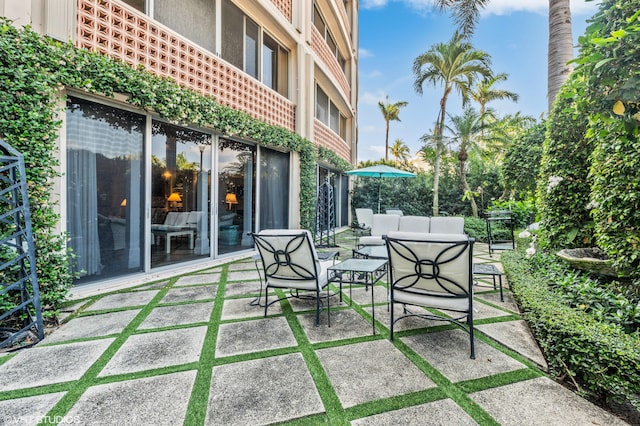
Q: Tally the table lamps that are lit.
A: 3